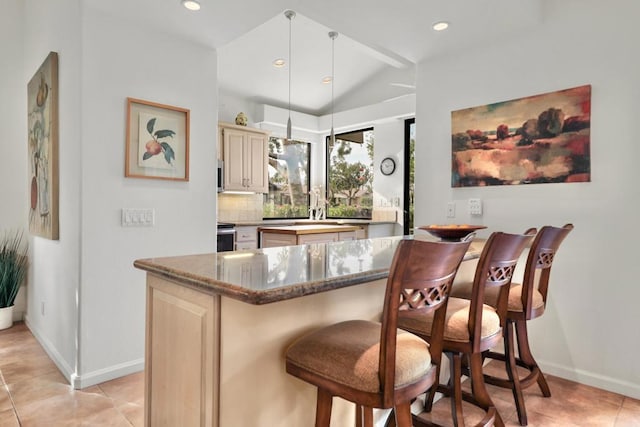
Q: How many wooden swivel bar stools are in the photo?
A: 3